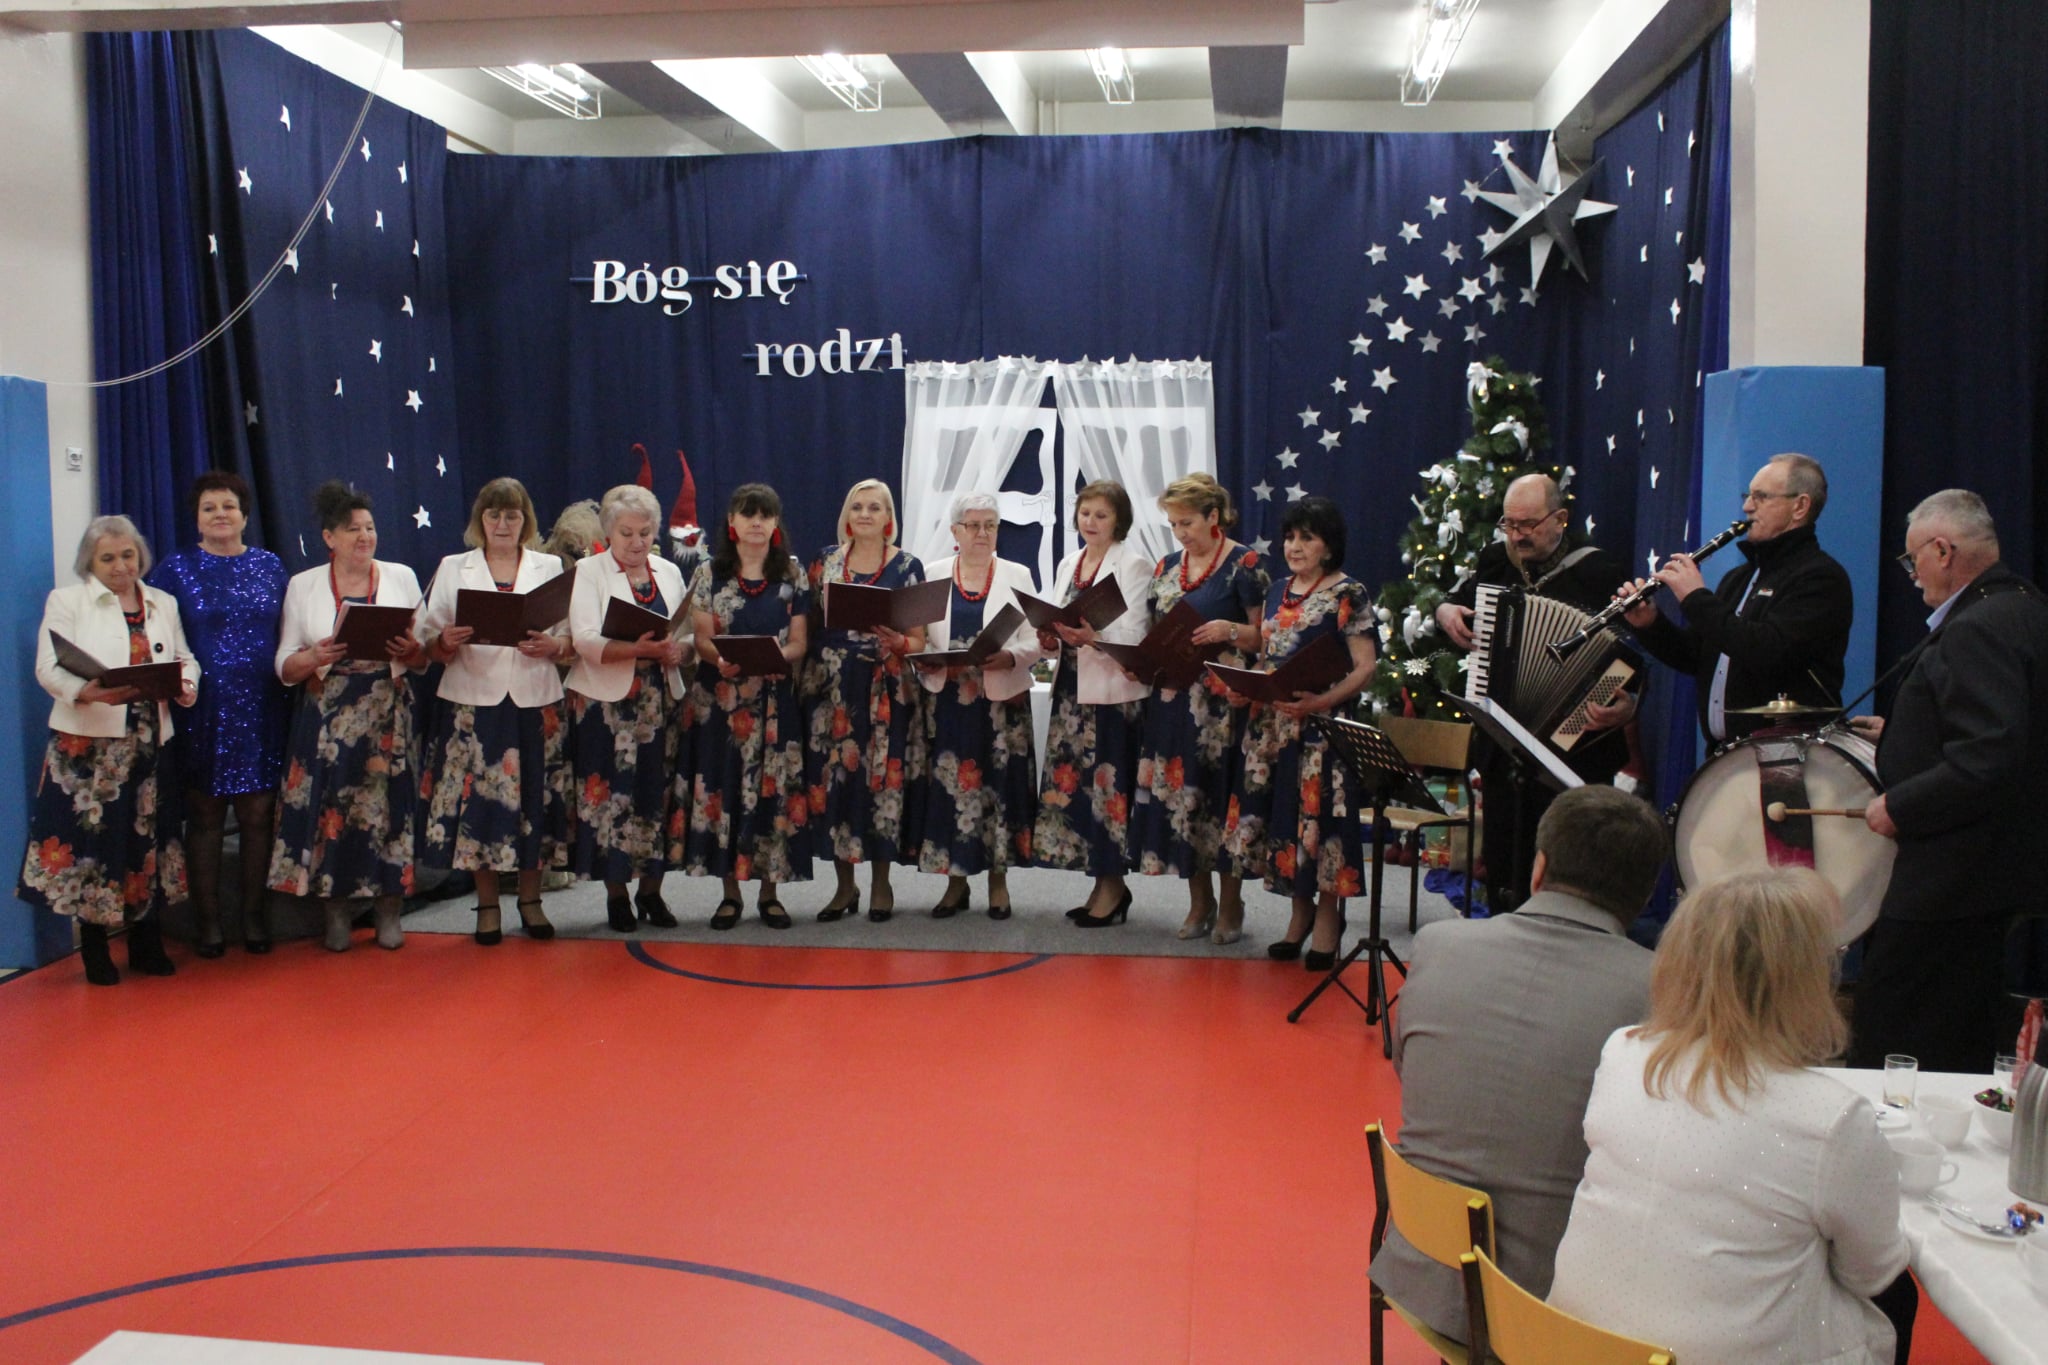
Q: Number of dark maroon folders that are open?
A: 9